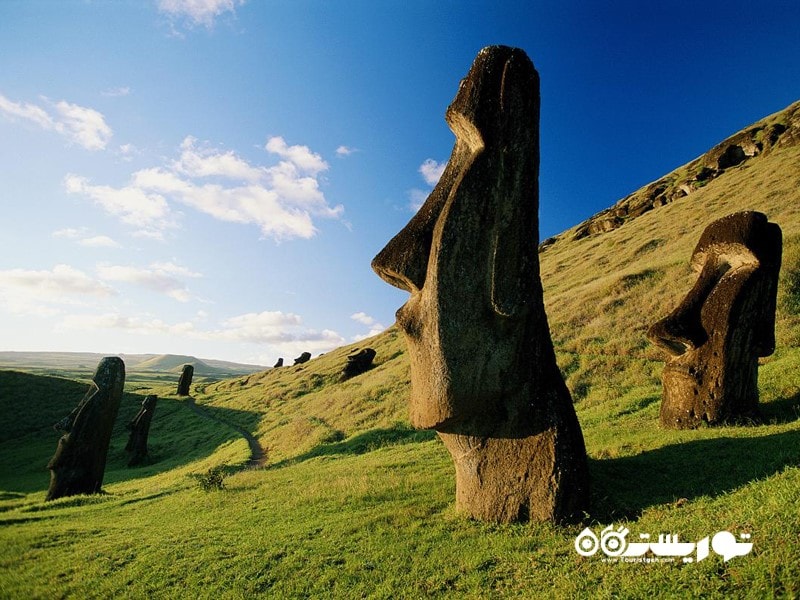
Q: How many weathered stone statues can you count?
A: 8